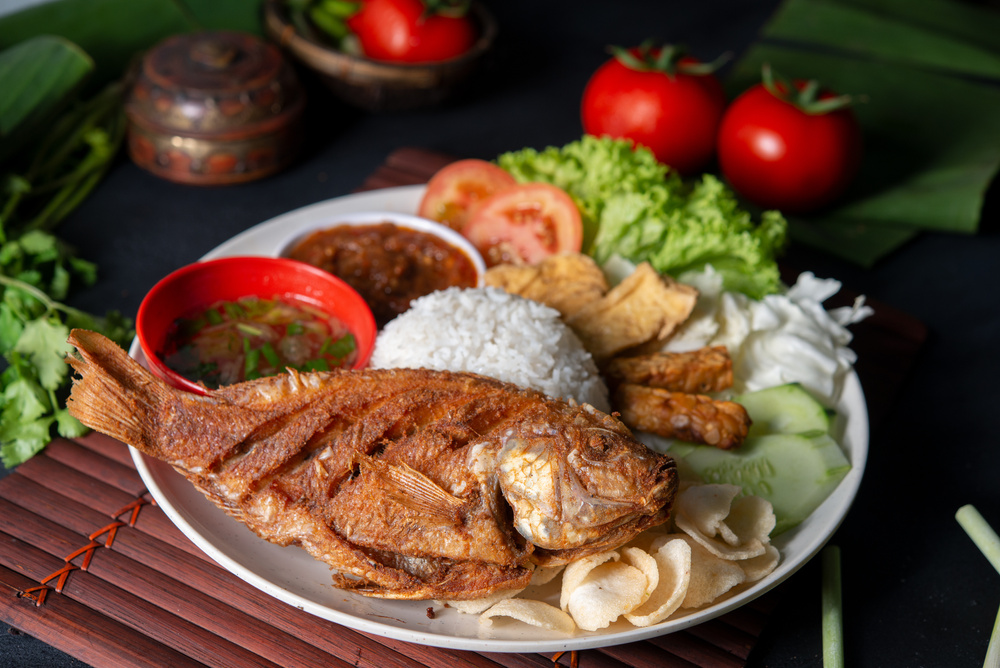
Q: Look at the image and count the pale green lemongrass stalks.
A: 3